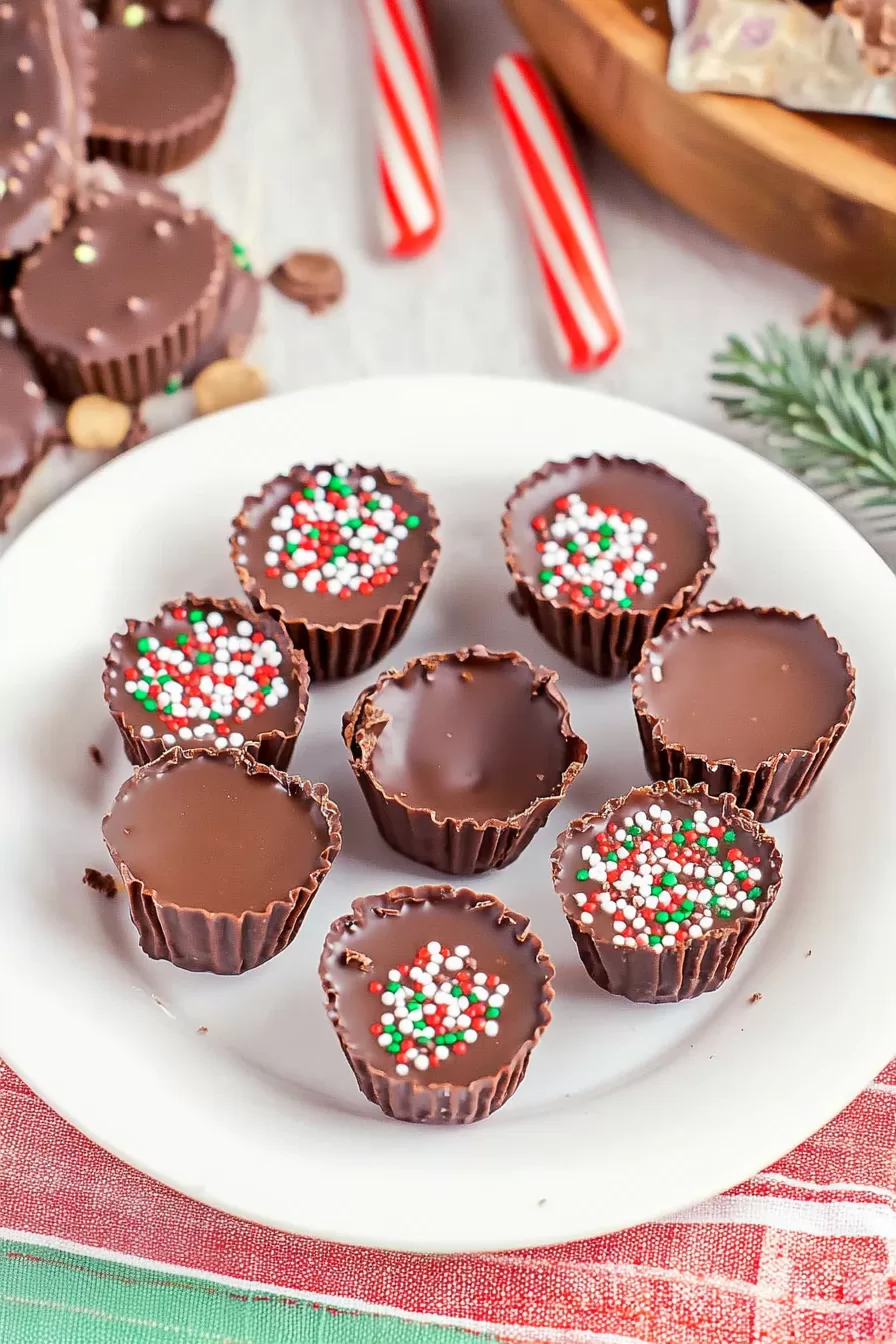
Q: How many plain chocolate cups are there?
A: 3